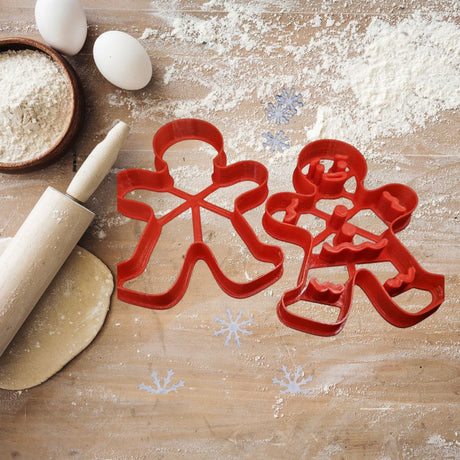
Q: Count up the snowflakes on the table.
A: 6